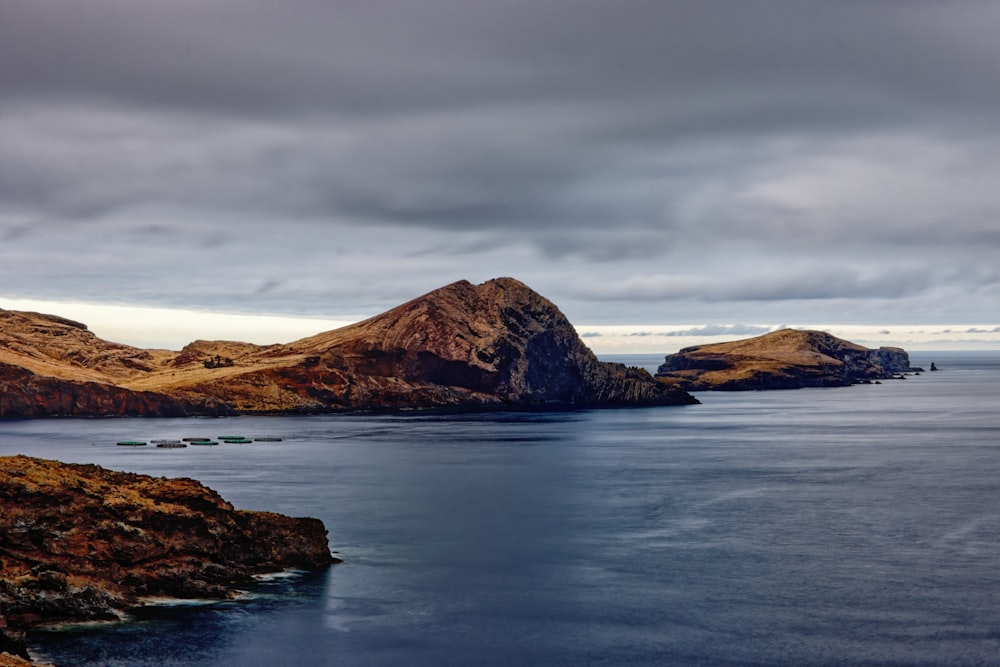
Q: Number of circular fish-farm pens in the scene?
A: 8